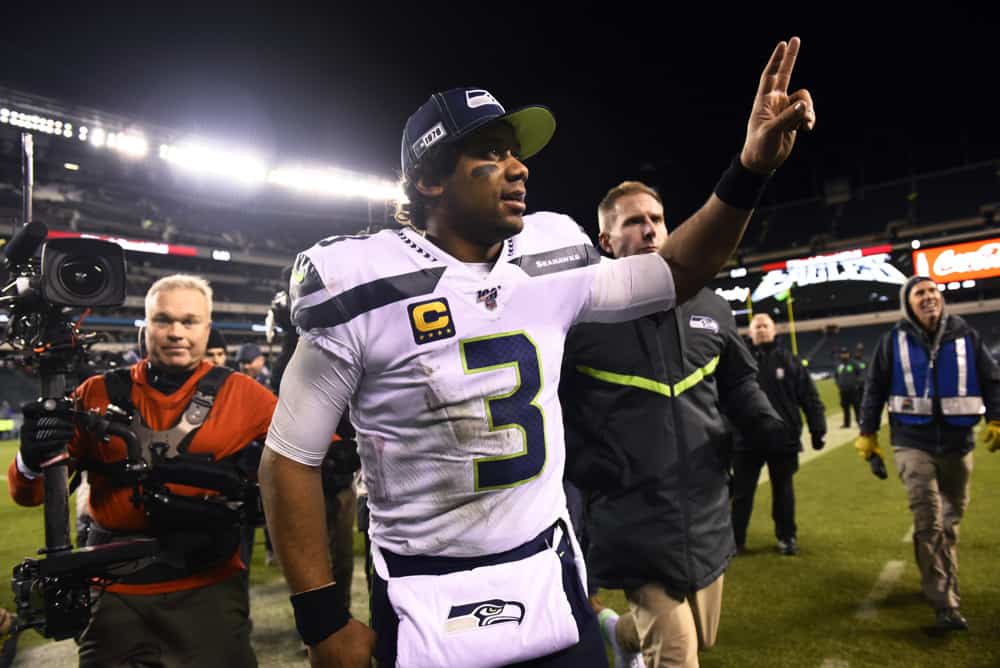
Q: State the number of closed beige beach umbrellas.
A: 0